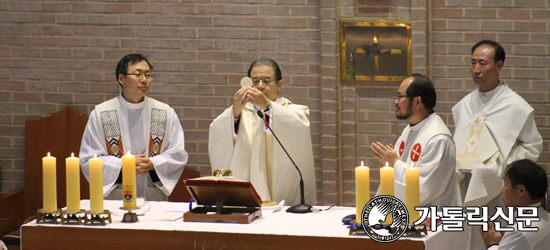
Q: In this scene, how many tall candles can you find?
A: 7